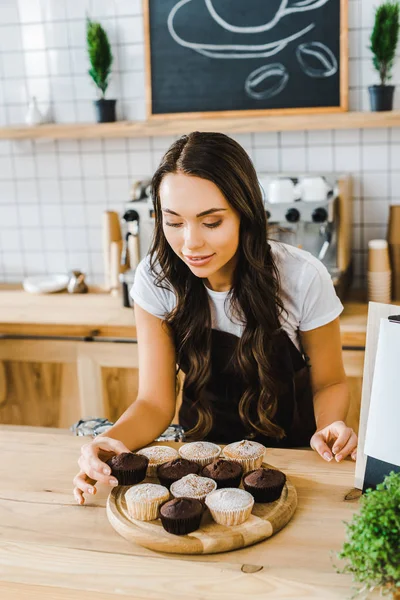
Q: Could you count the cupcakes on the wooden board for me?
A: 11